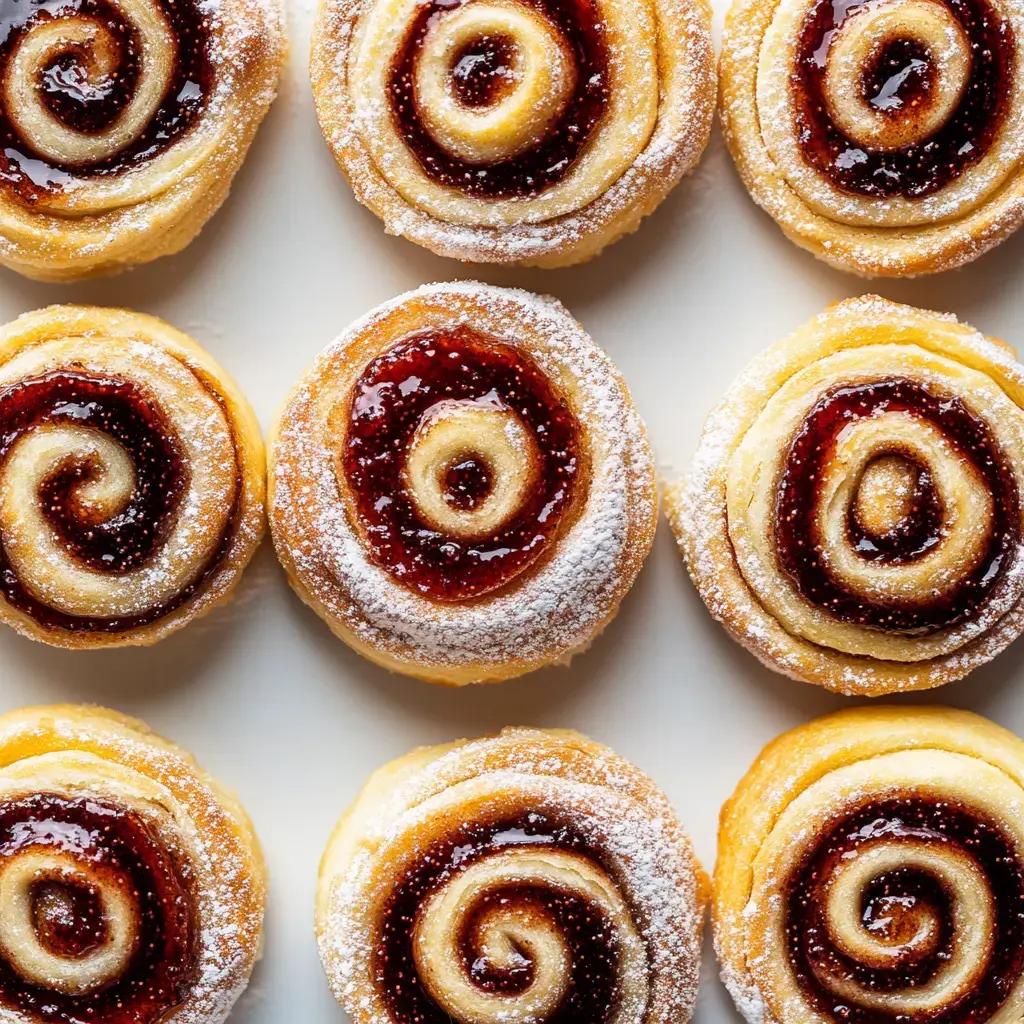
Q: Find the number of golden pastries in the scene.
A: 9